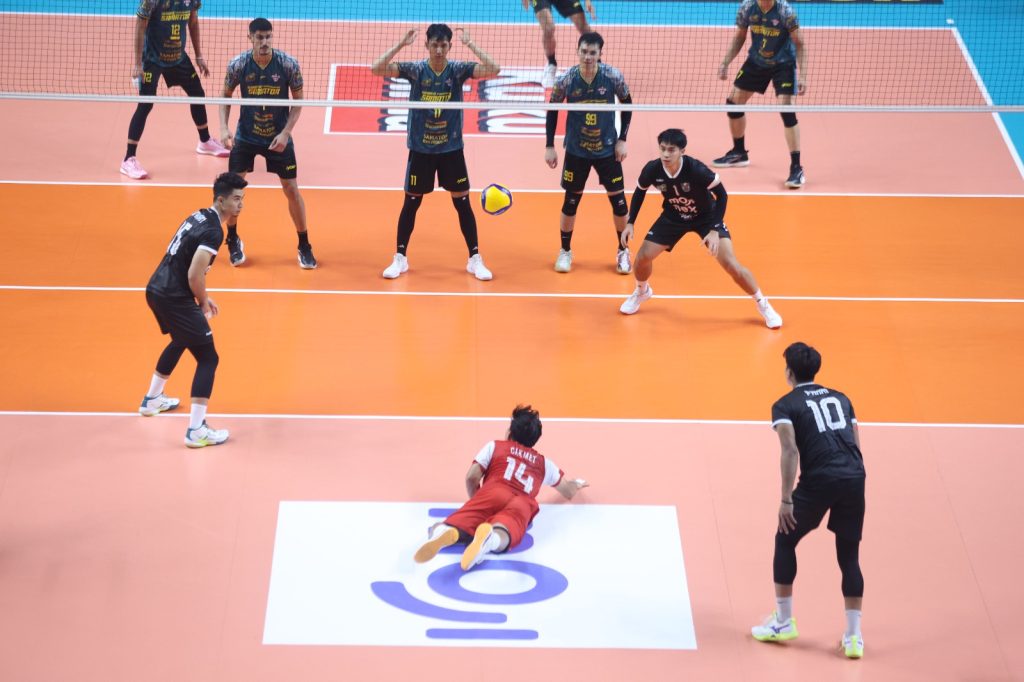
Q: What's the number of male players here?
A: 10